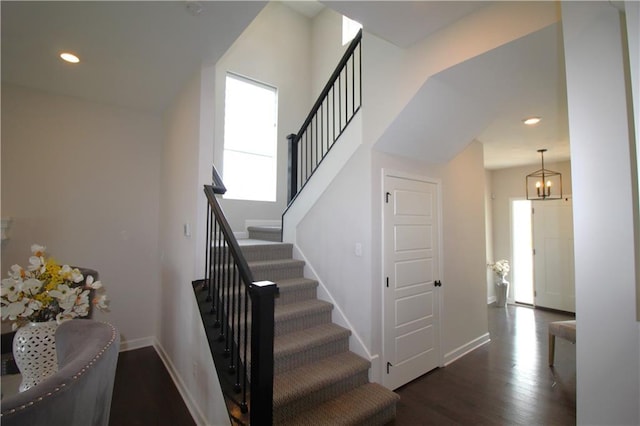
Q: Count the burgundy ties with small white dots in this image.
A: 0